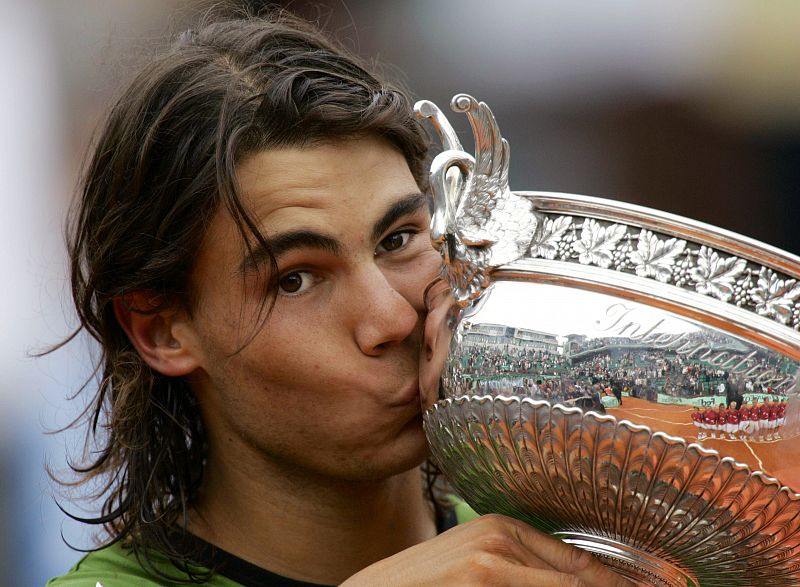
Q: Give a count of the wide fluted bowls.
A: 1